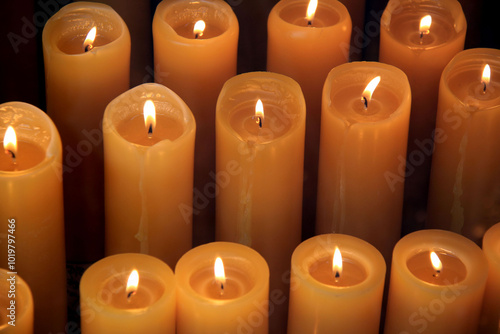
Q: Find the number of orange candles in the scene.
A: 15